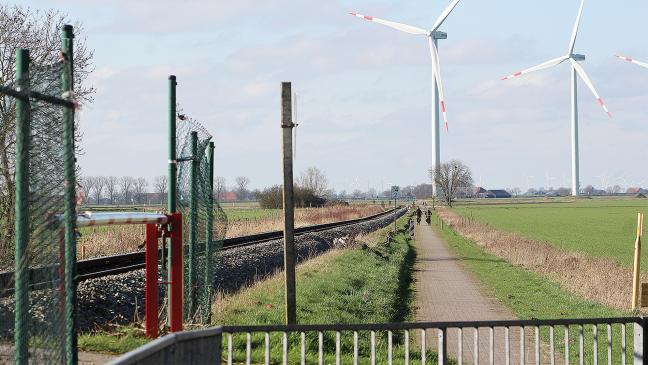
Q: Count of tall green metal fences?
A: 2